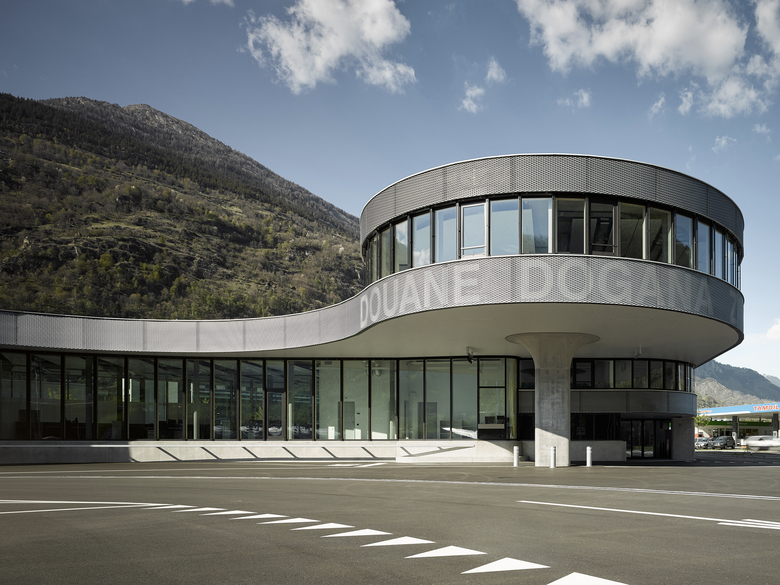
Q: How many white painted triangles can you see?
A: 11